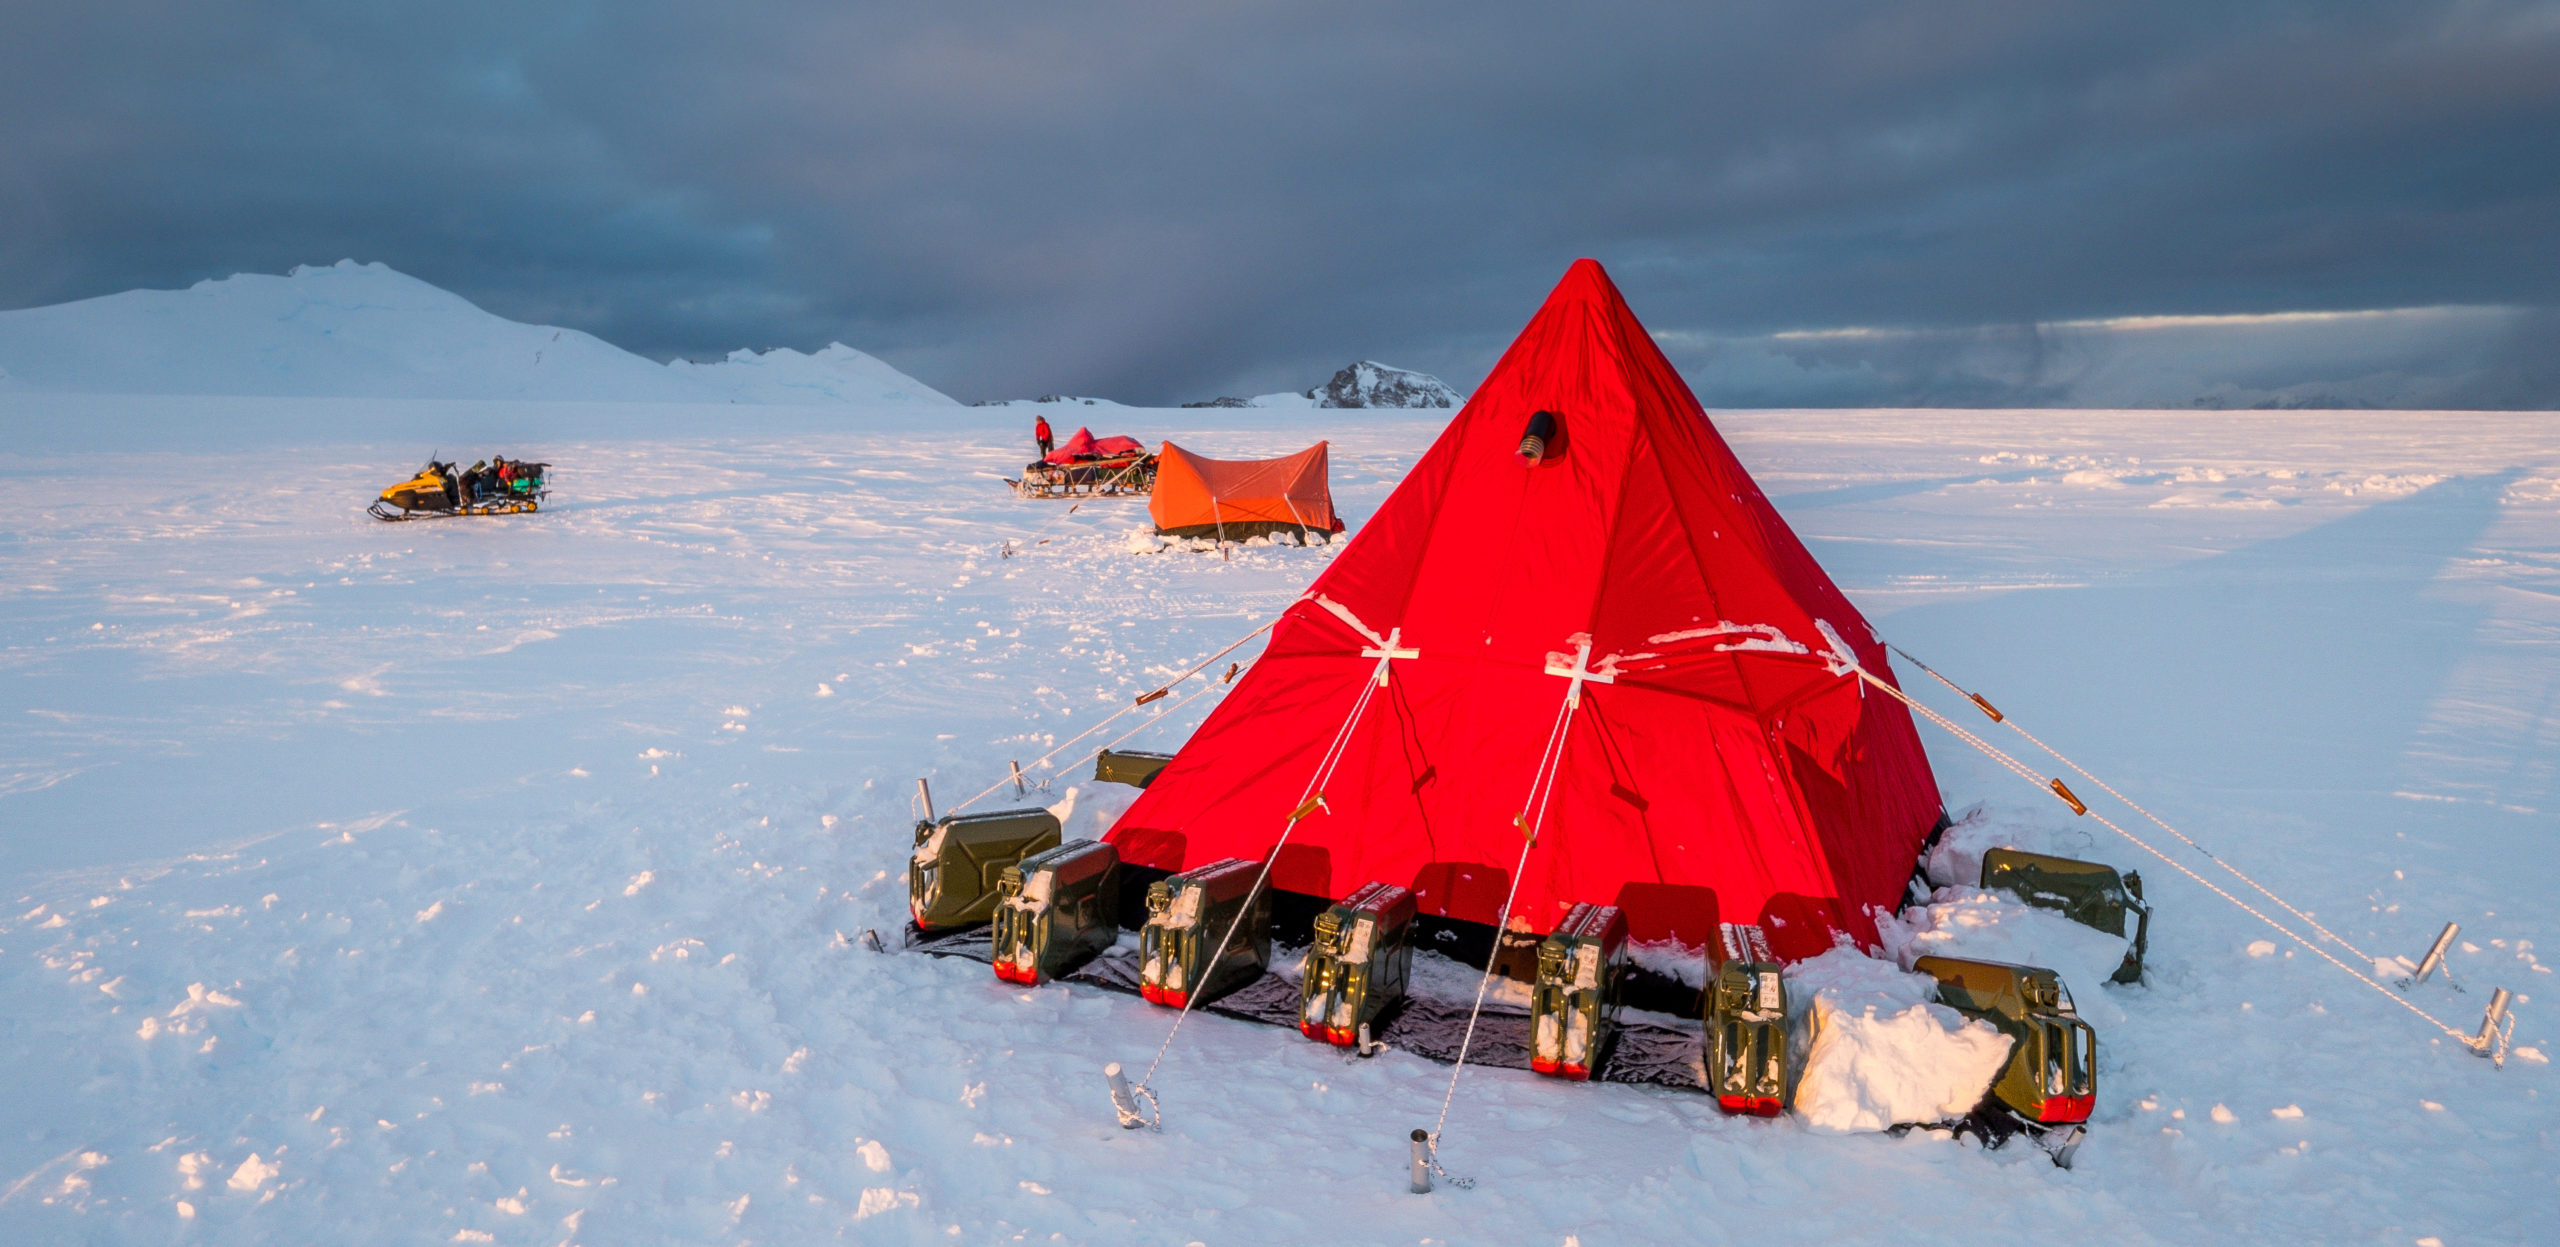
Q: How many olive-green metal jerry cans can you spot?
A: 9